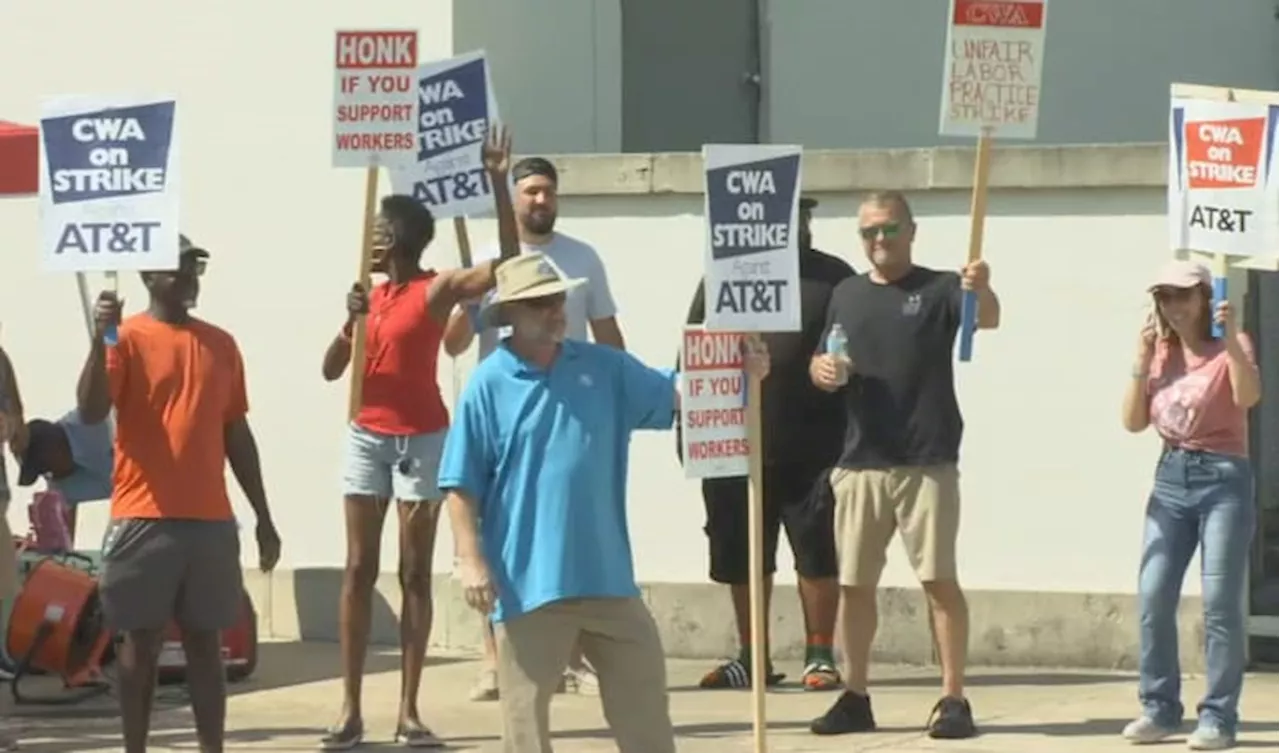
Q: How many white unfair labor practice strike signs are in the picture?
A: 1